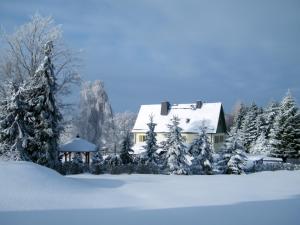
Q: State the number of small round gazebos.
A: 1